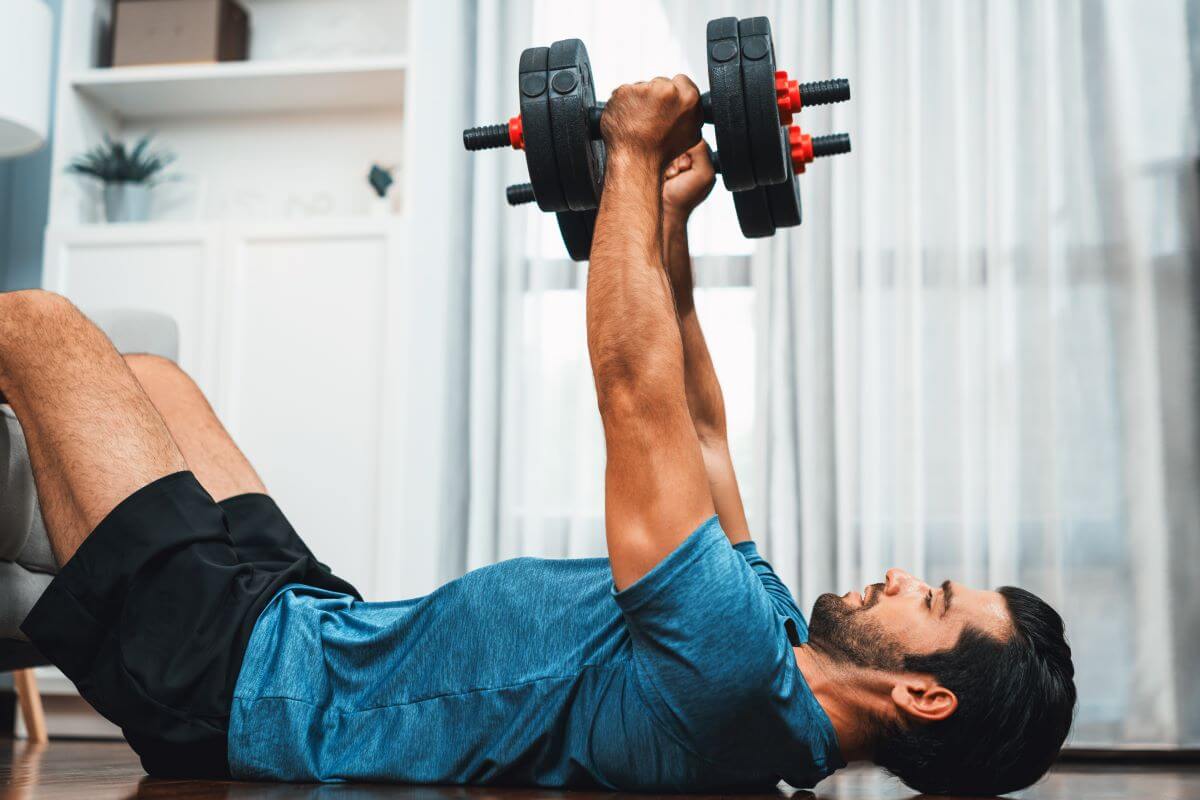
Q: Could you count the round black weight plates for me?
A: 8